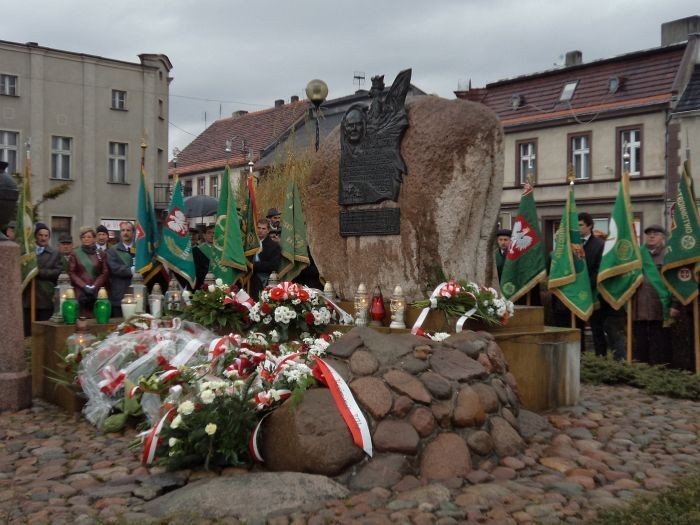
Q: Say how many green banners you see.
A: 10